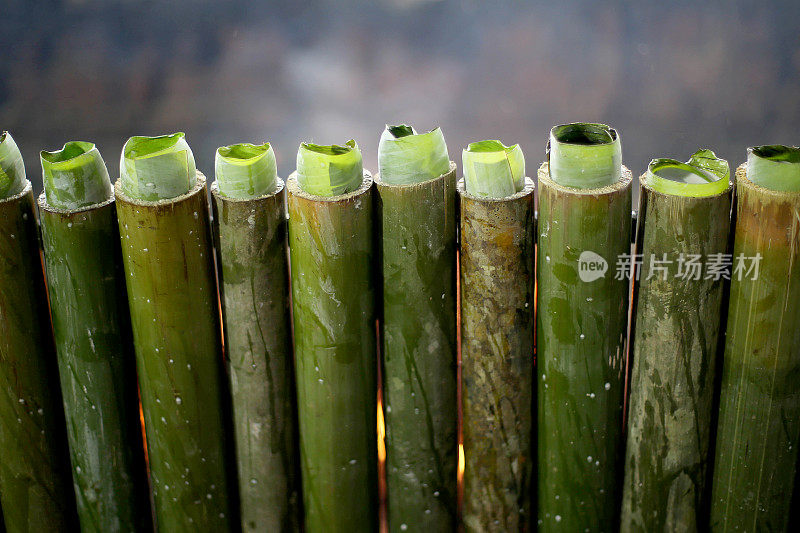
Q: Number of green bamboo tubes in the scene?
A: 10